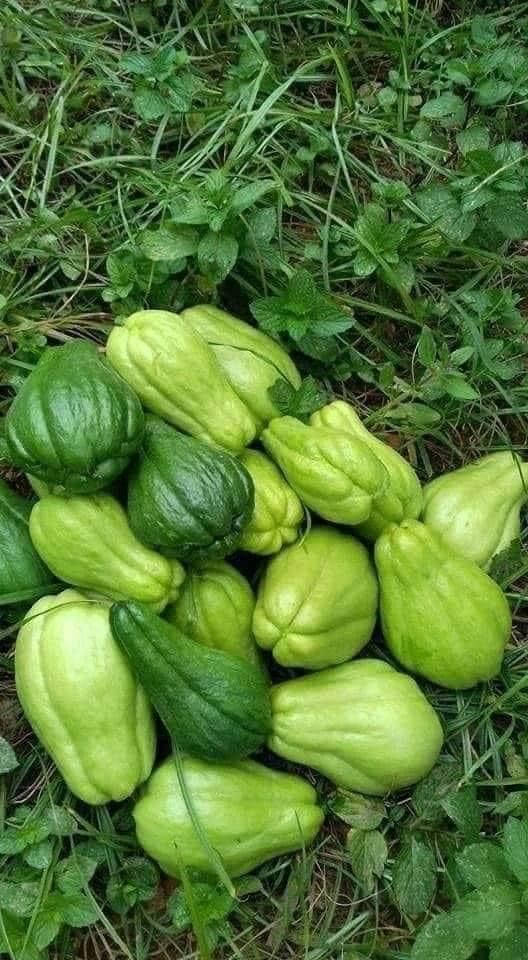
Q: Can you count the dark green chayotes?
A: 4